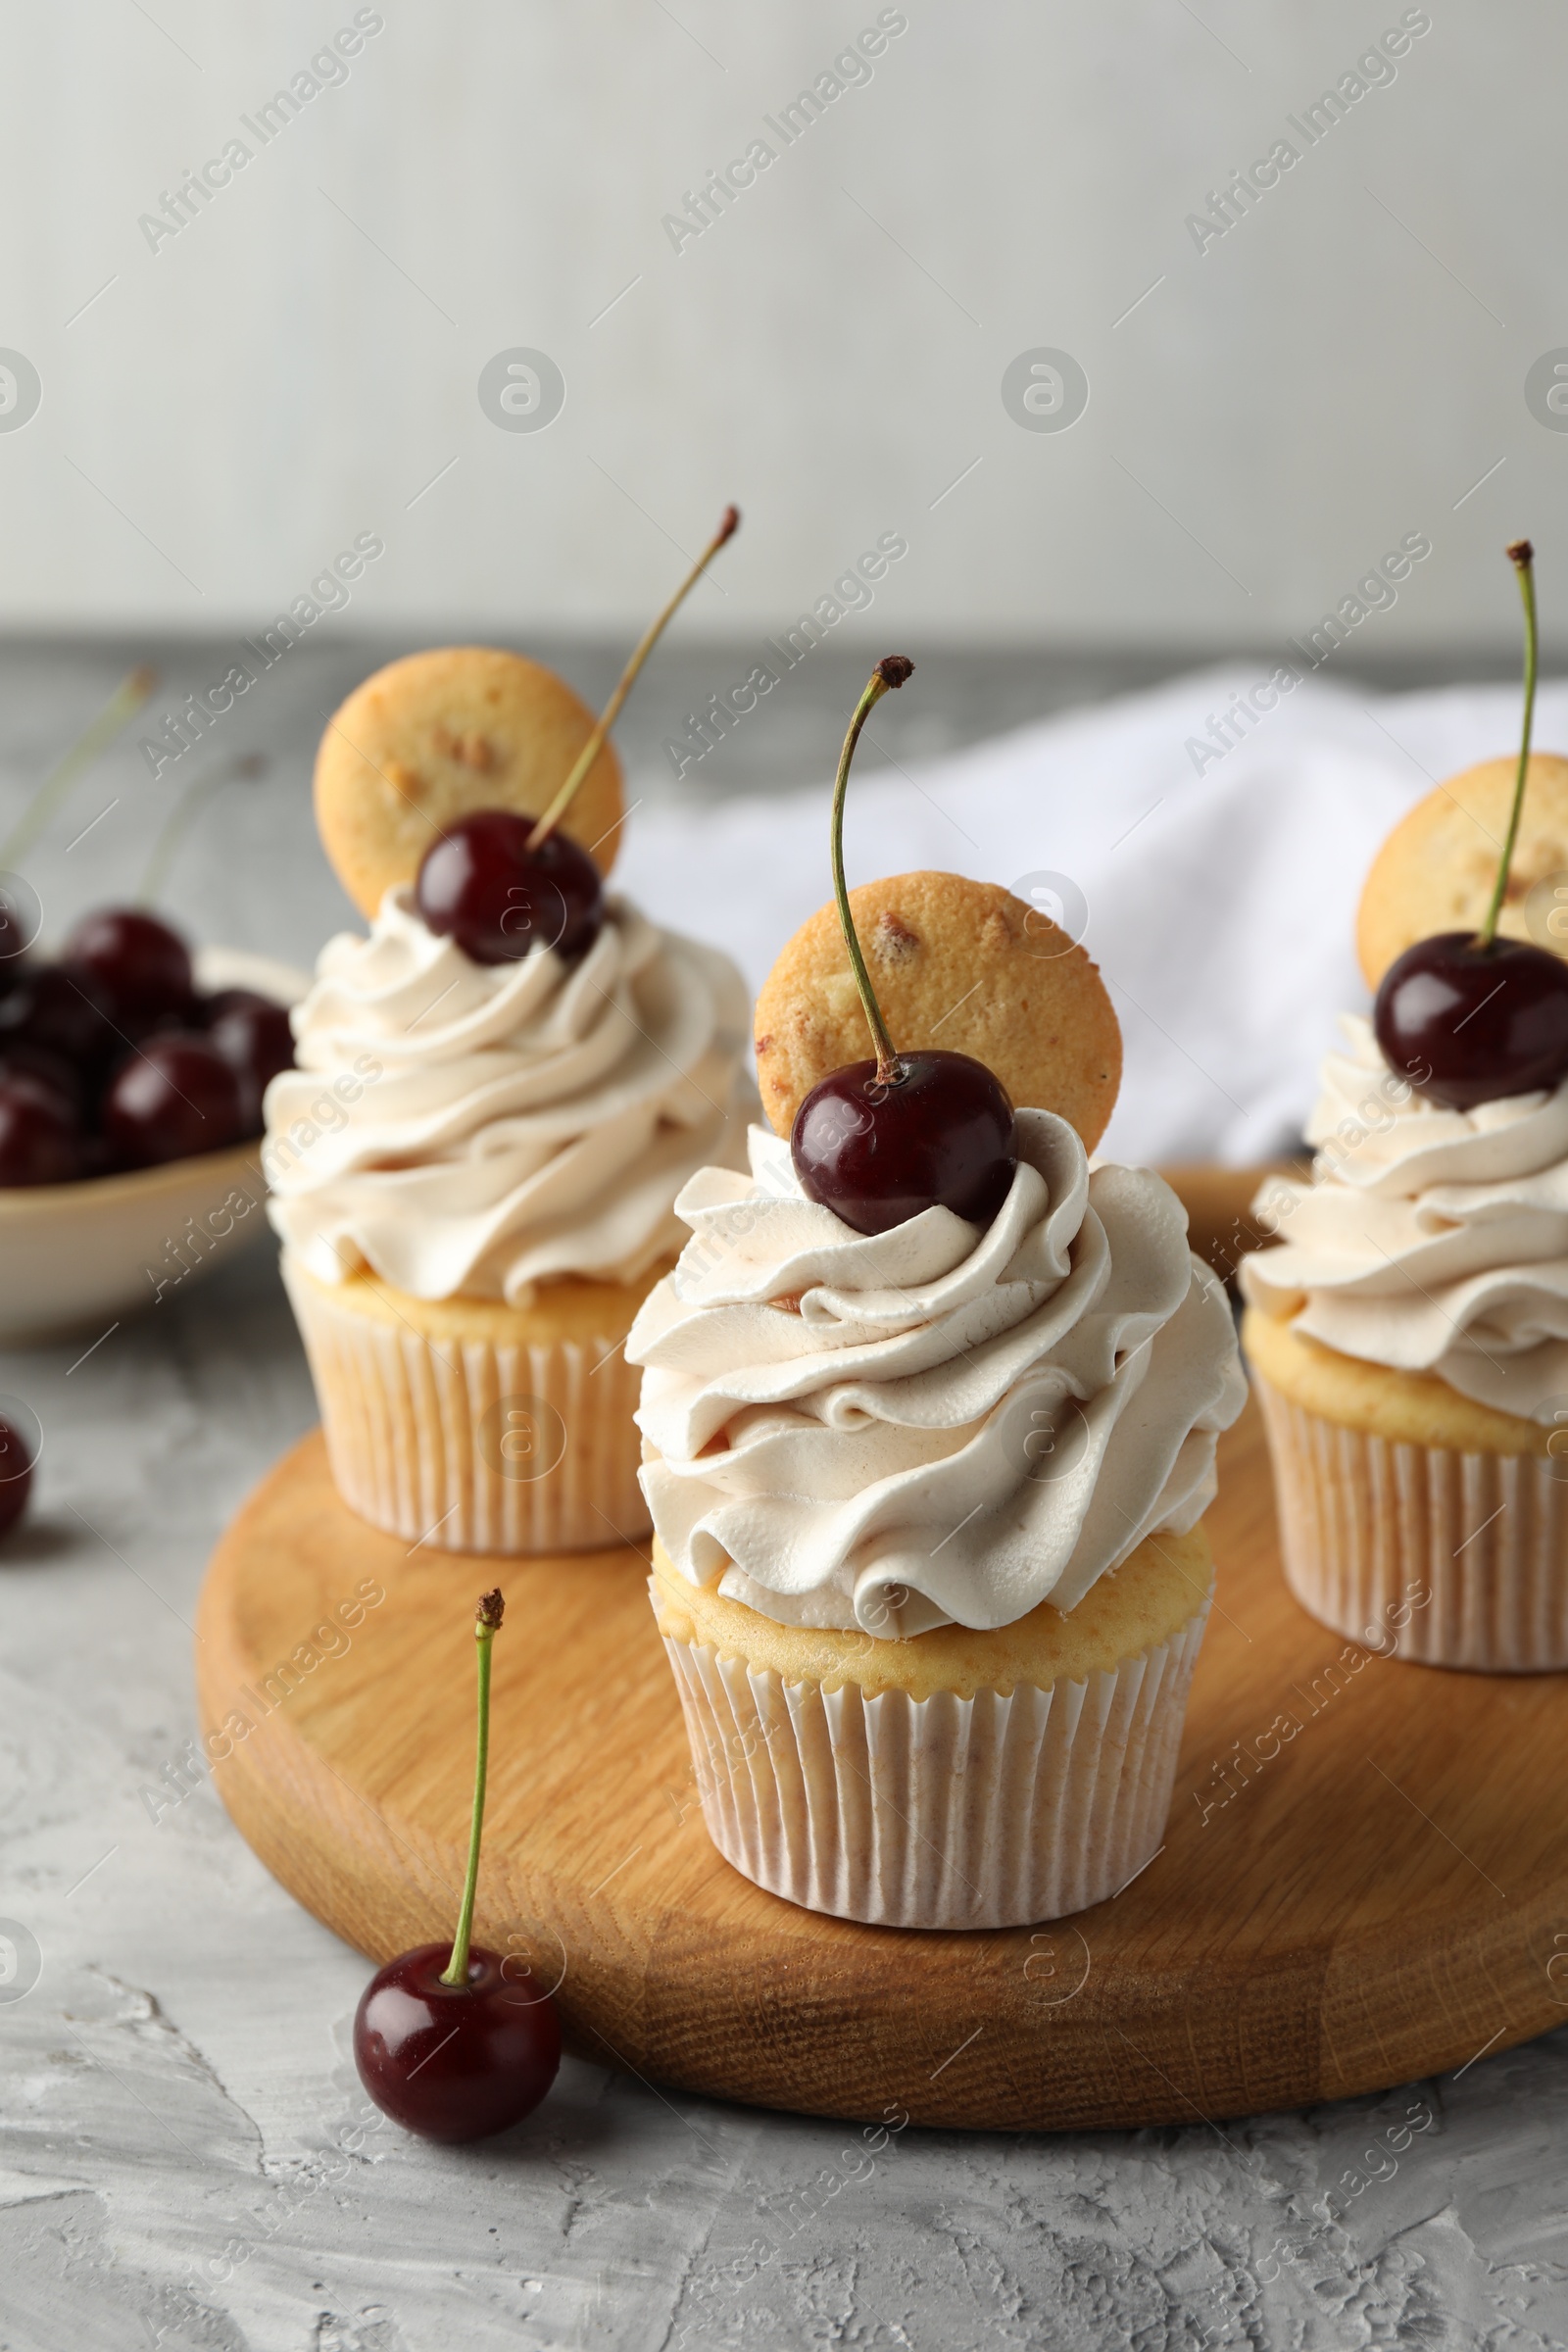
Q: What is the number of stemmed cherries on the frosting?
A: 3